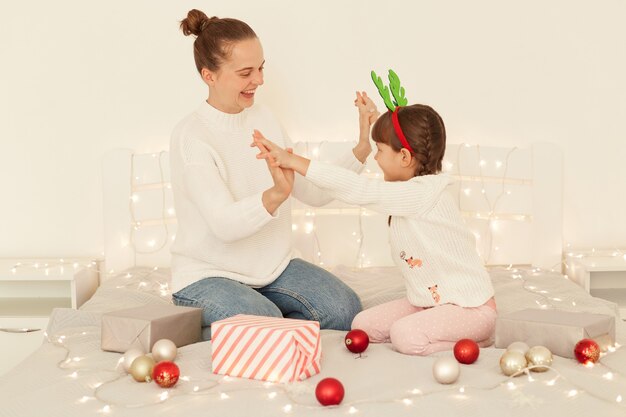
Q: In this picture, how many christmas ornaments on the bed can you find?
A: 12